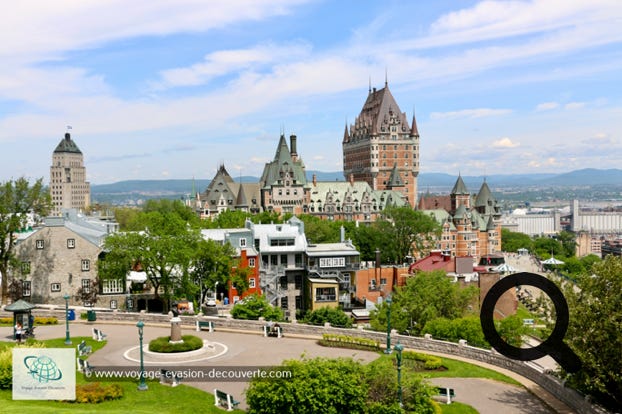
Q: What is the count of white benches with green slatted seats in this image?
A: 8